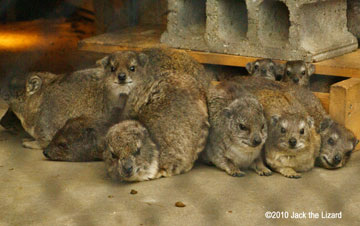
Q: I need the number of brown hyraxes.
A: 9